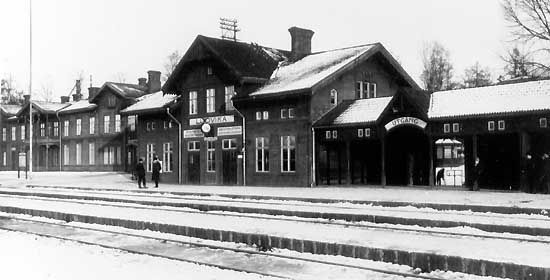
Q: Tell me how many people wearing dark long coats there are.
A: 2